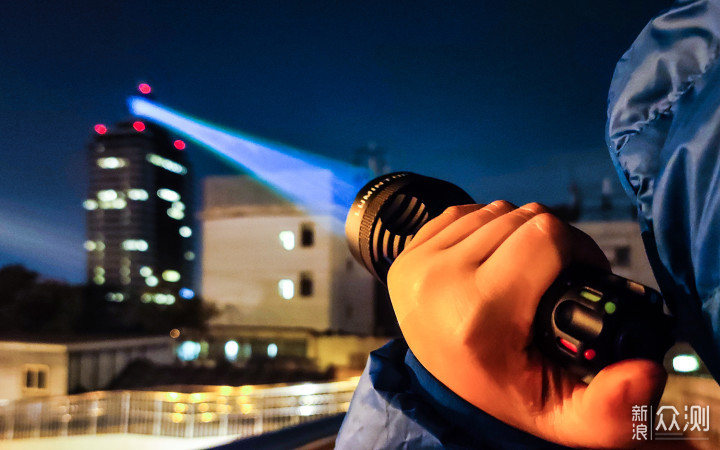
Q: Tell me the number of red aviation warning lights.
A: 4